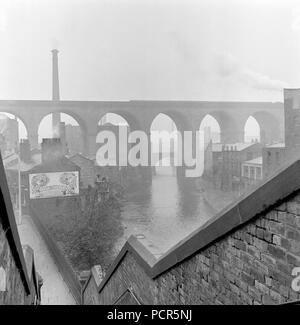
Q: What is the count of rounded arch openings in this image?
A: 6